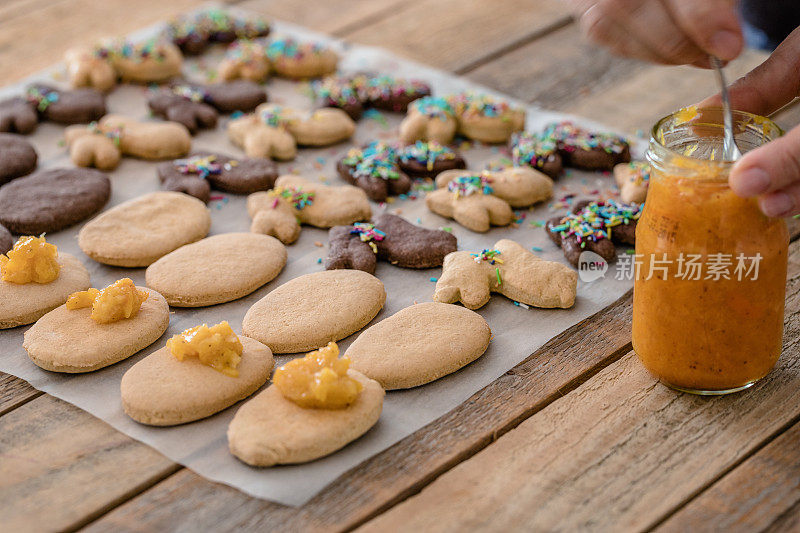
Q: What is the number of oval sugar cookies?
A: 8